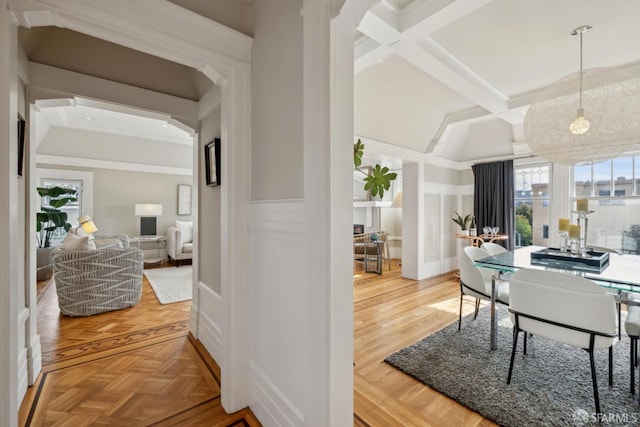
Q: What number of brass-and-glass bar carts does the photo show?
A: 1